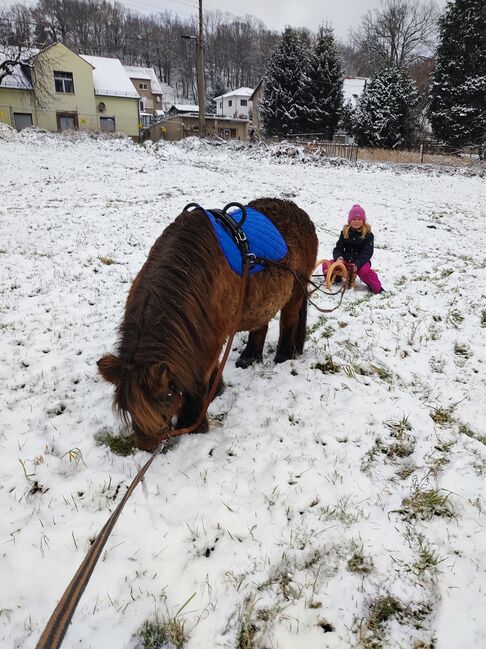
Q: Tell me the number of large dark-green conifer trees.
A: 4